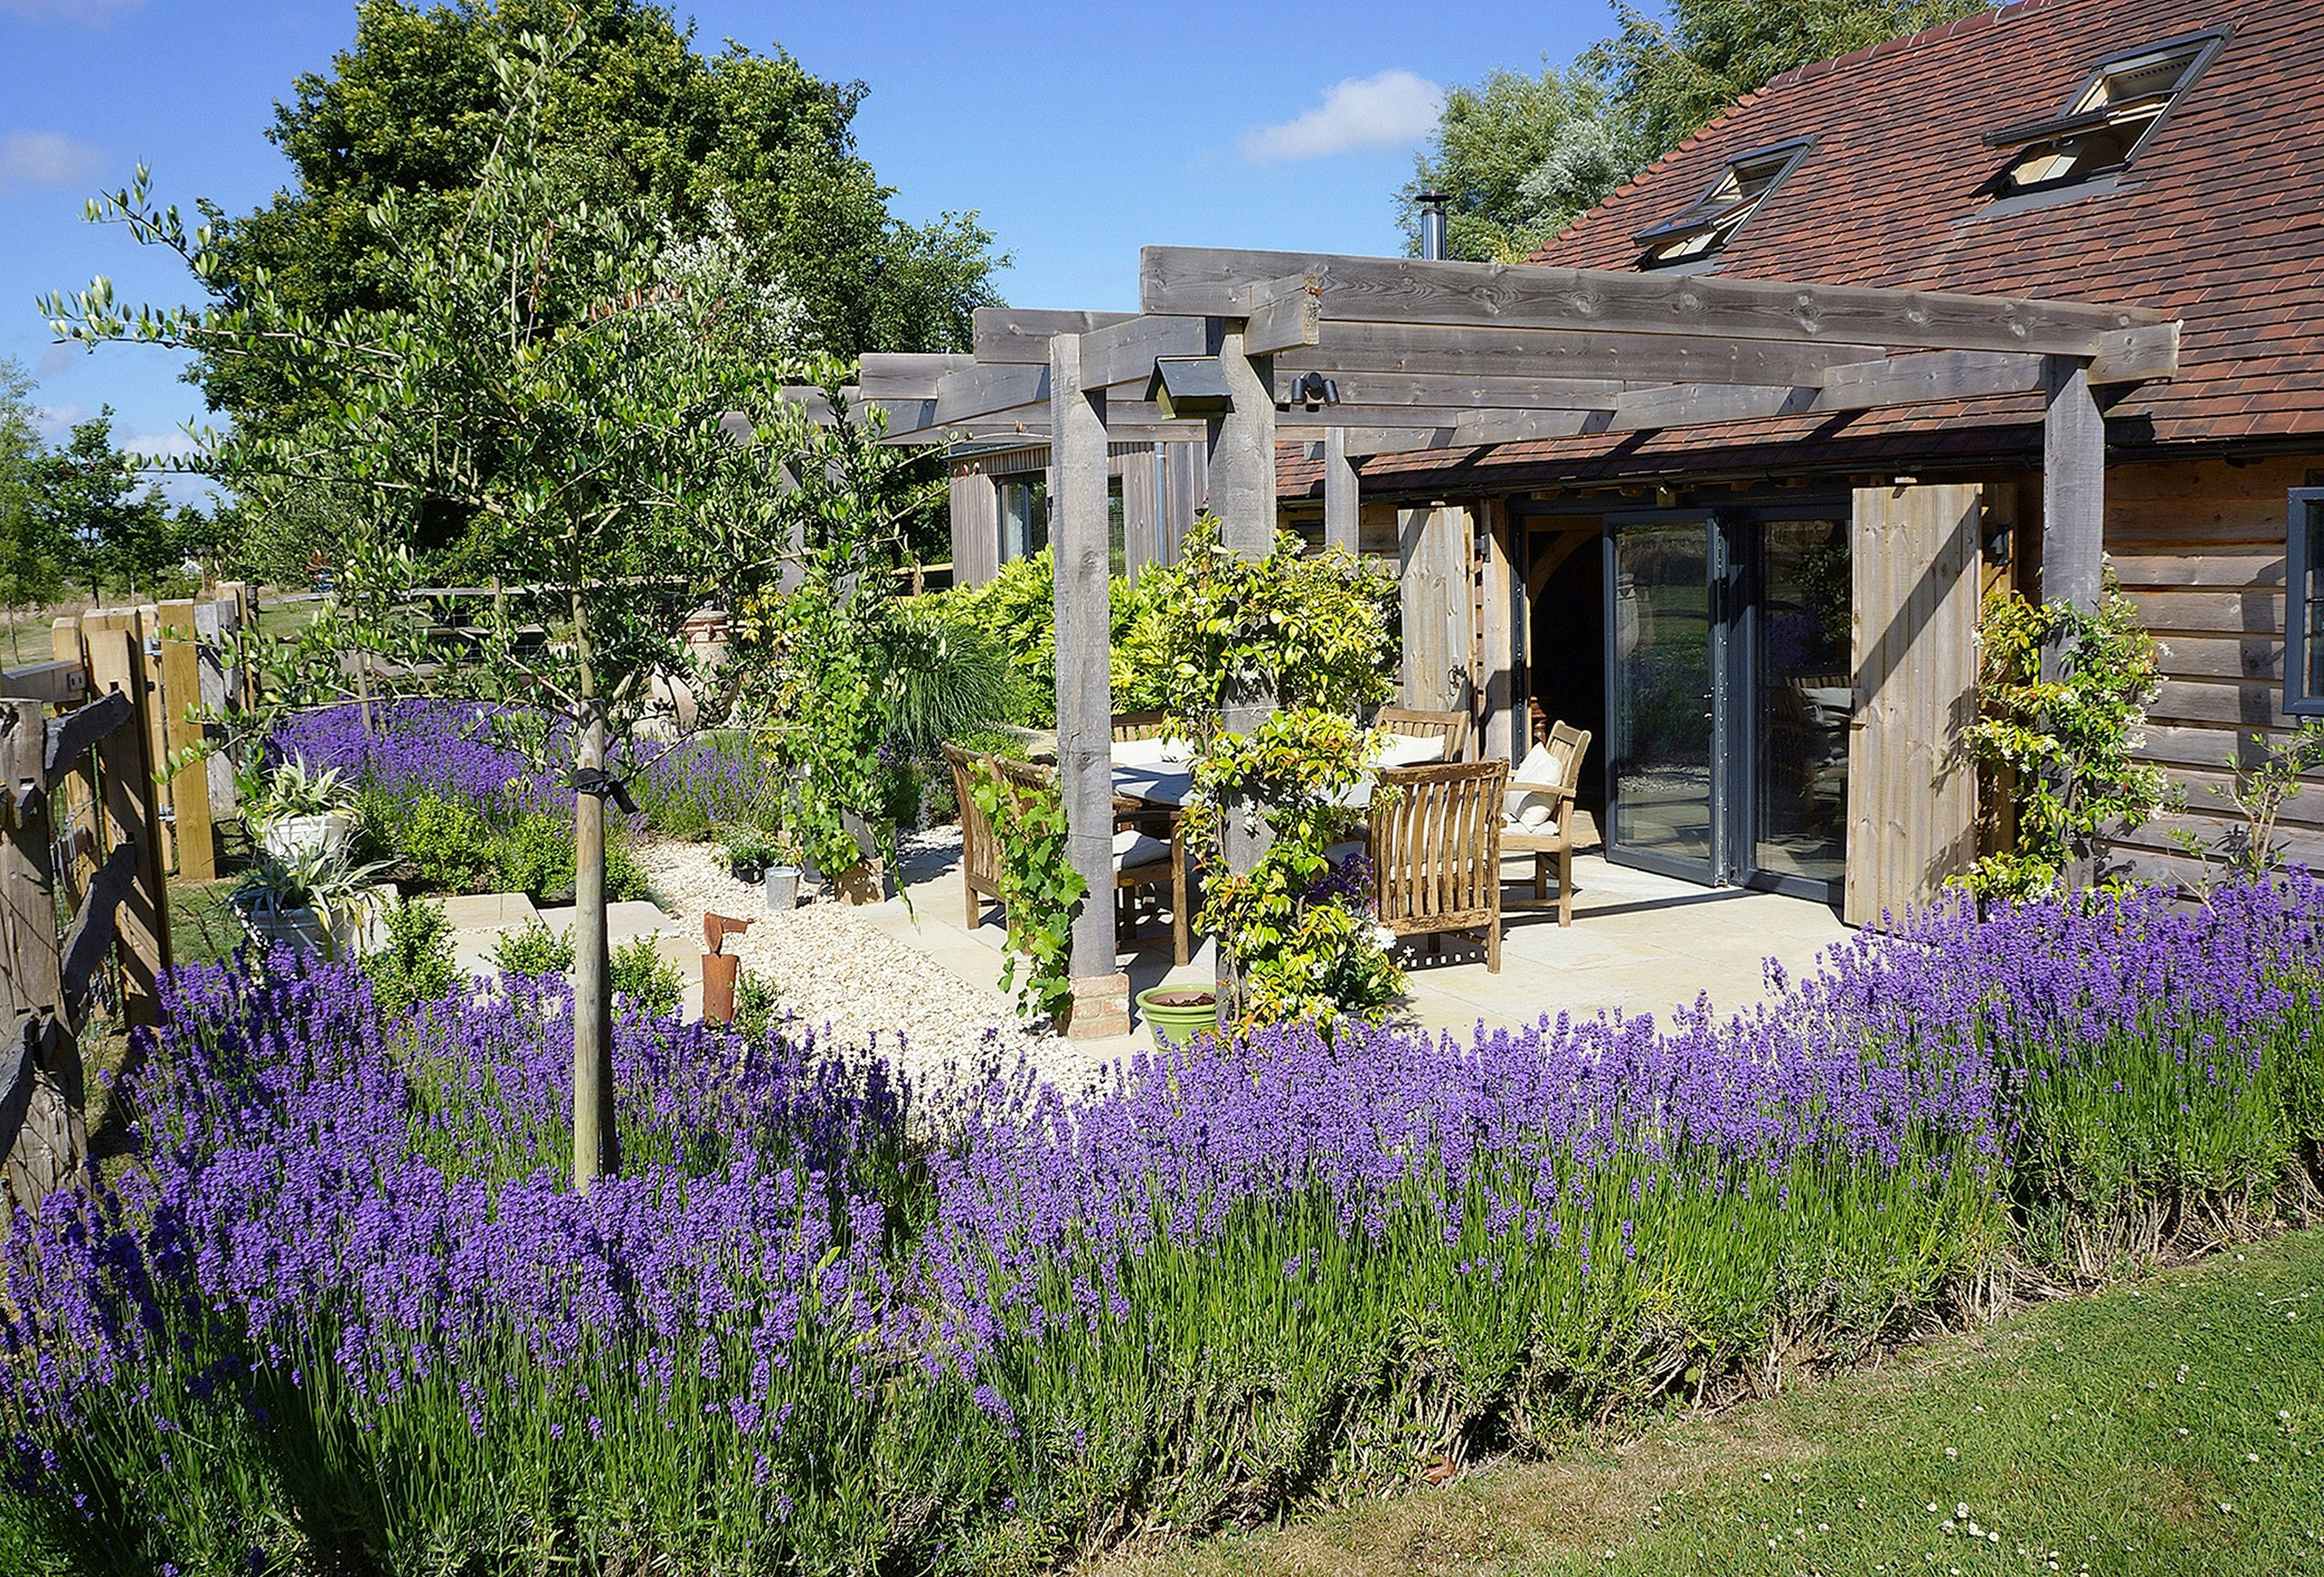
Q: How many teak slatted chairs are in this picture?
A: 6